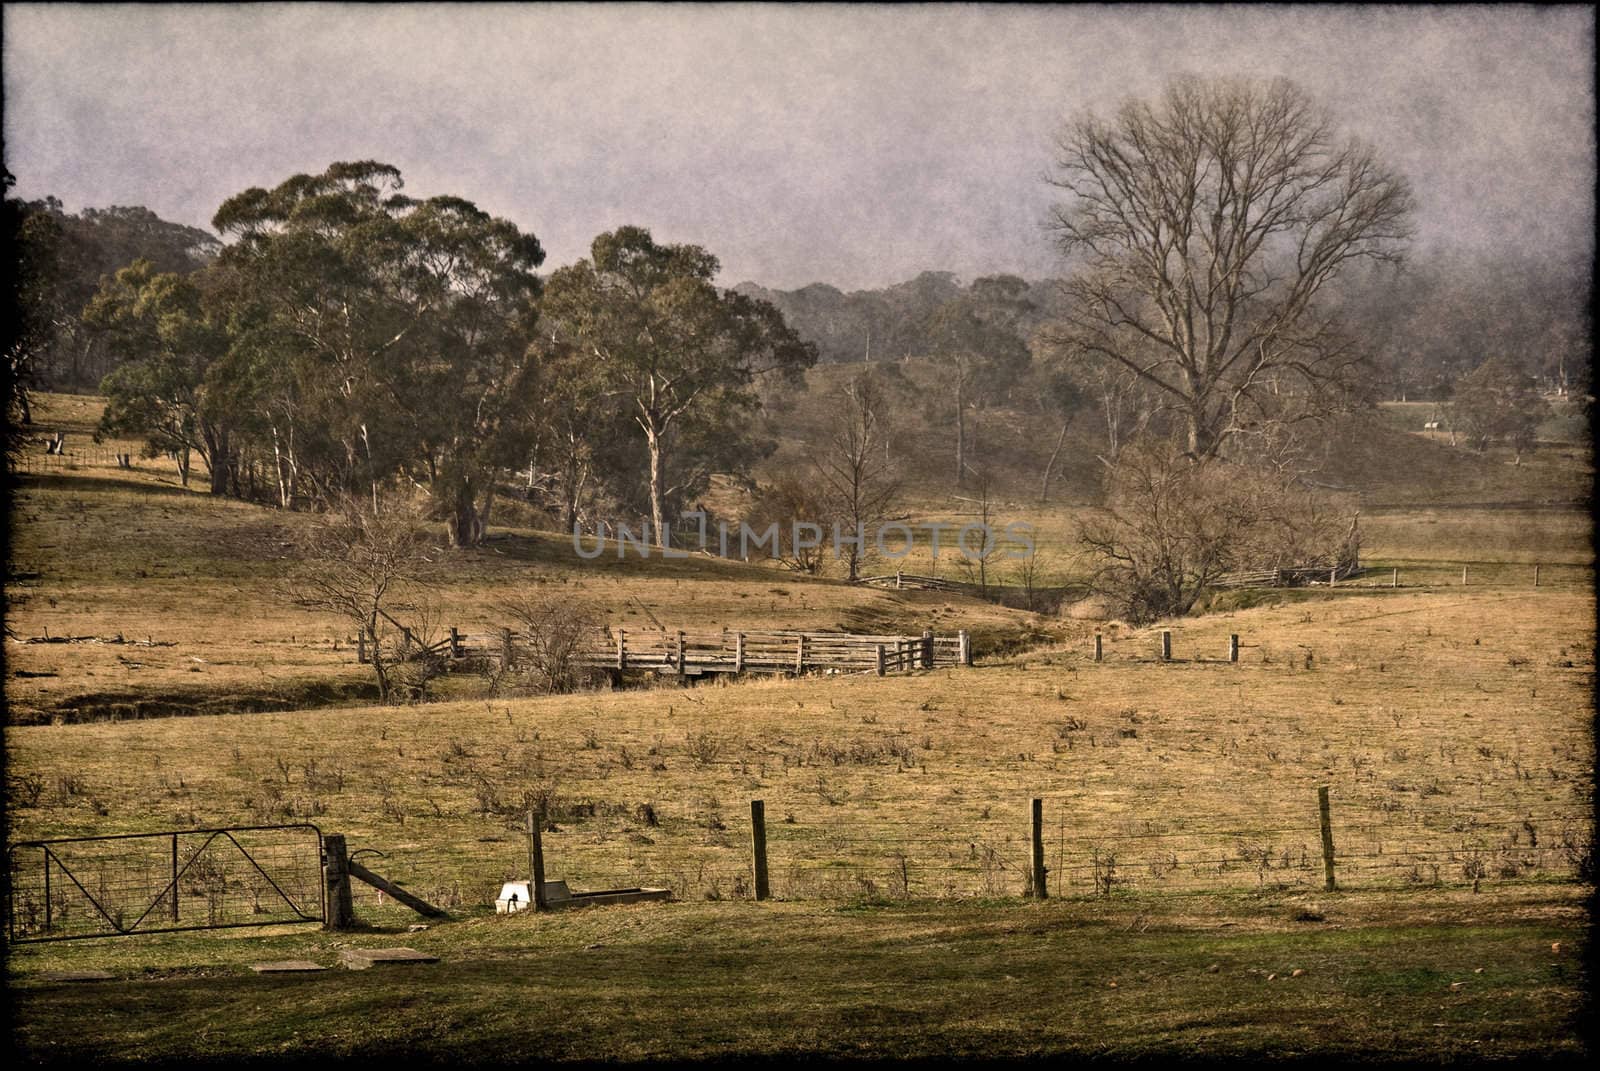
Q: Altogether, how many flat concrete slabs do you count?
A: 3